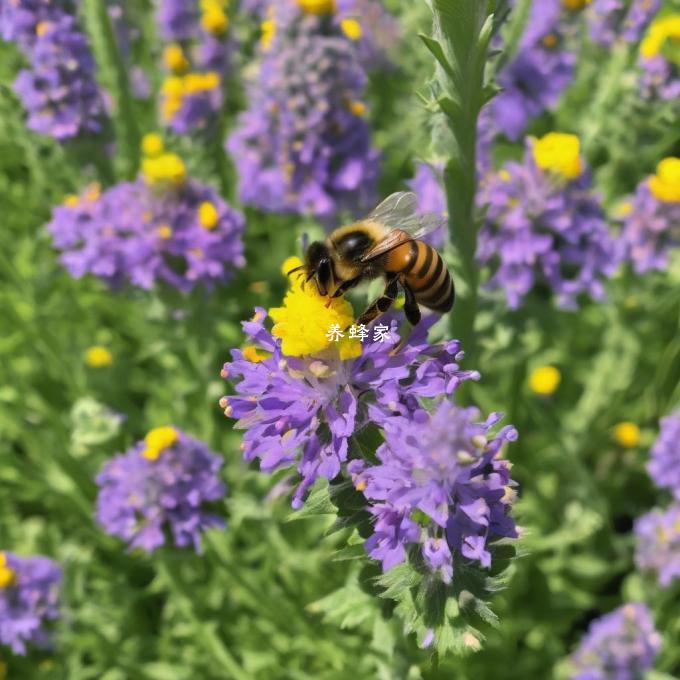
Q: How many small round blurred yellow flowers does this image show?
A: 3